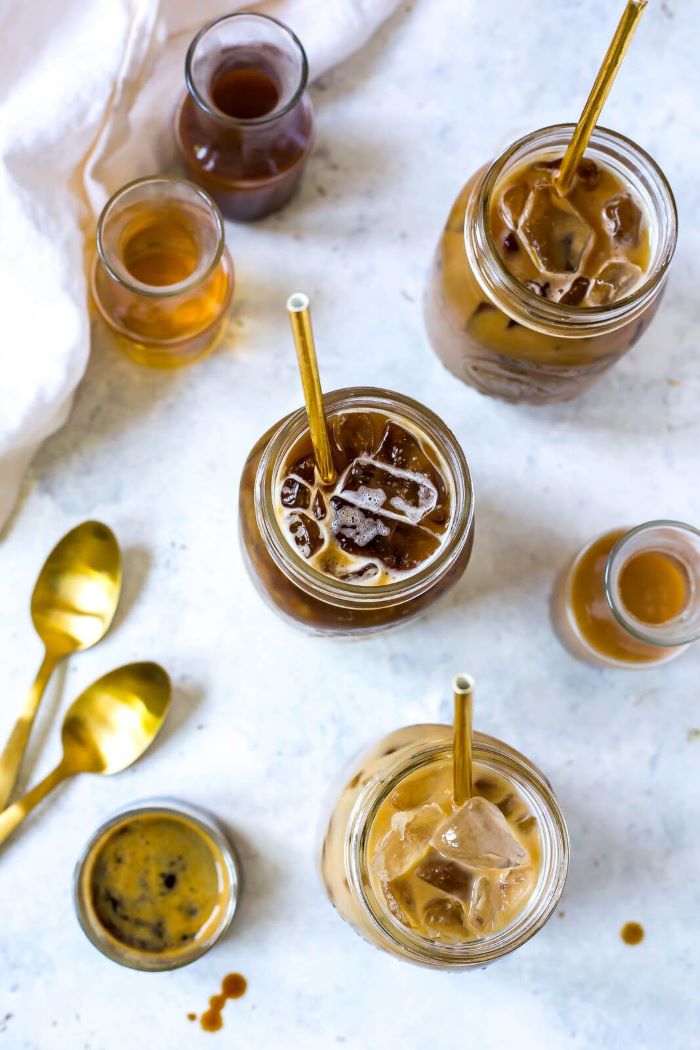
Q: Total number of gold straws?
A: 3